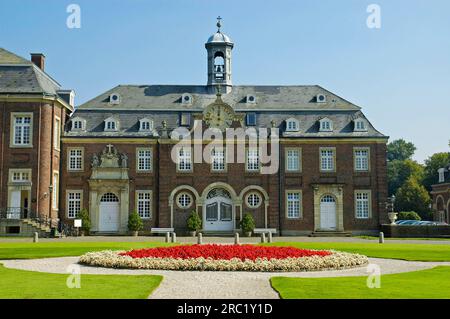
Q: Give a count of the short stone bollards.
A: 8